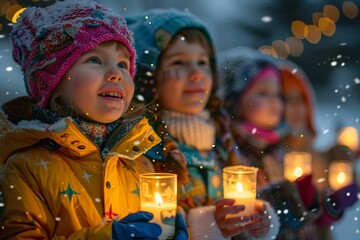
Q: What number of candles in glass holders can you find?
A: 4